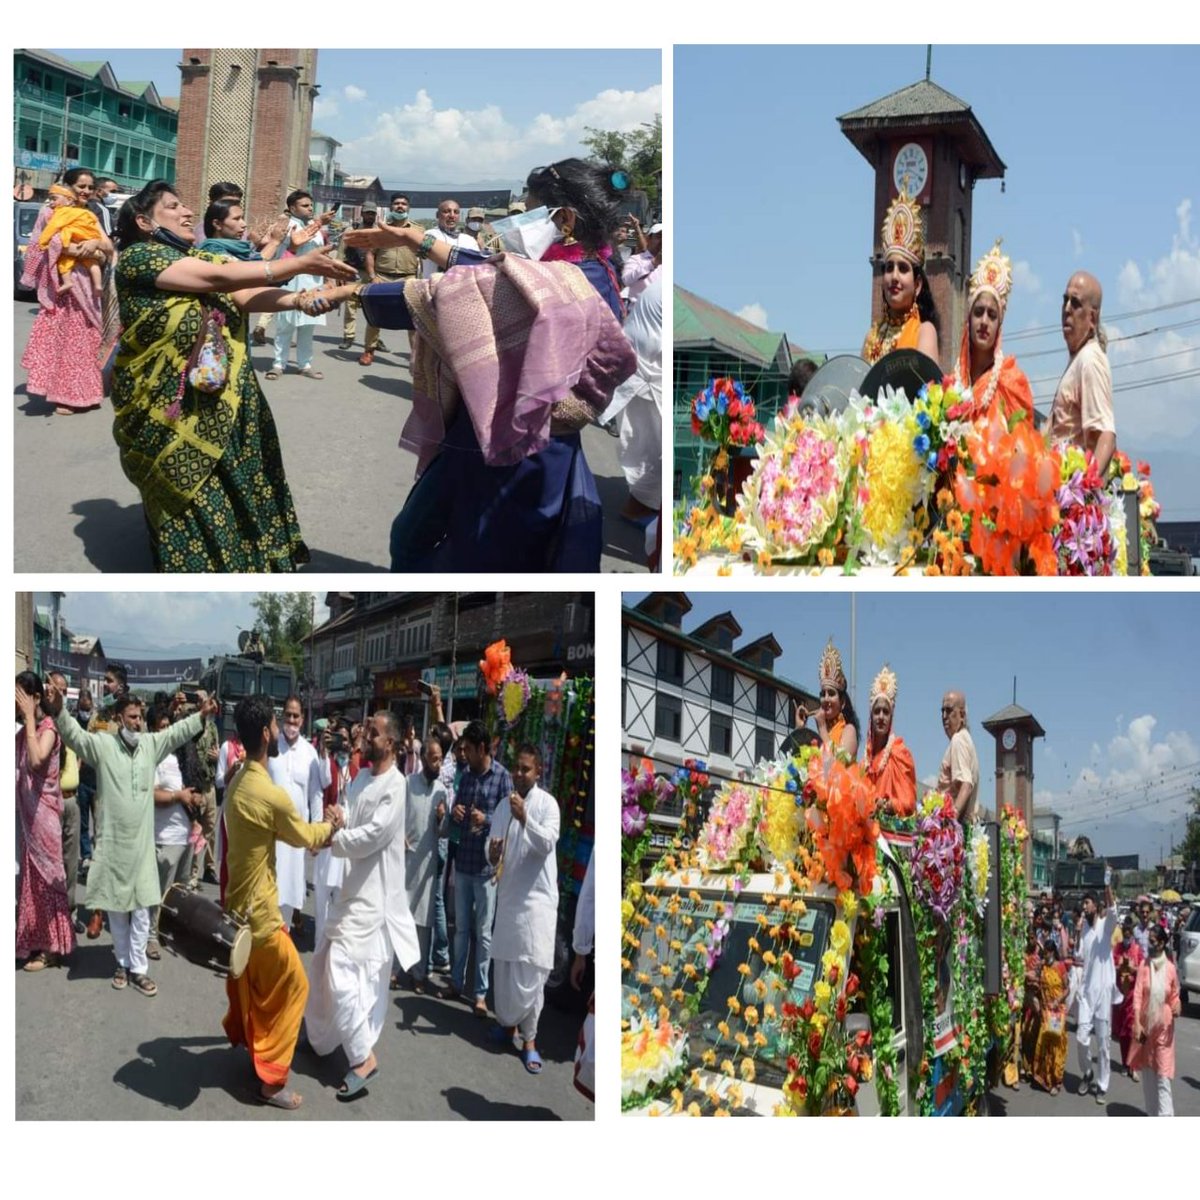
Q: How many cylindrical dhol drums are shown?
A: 1